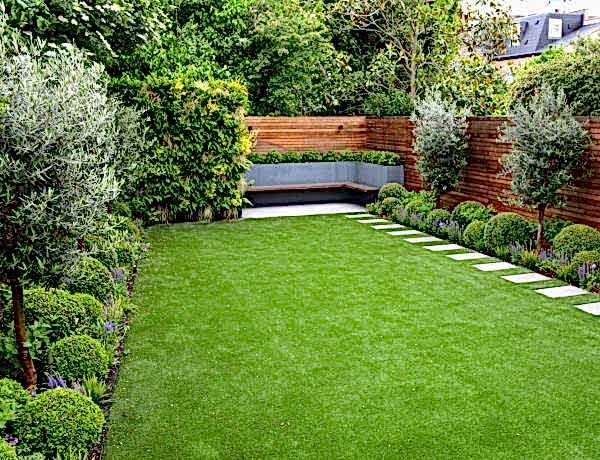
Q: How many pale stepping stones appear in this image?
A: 11